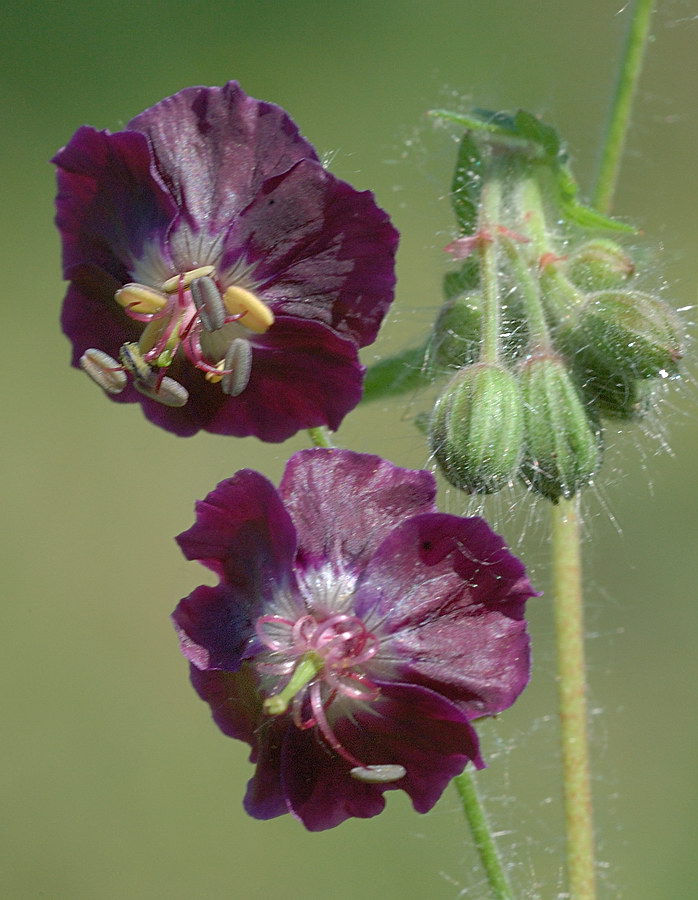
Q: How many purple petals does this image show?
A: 10